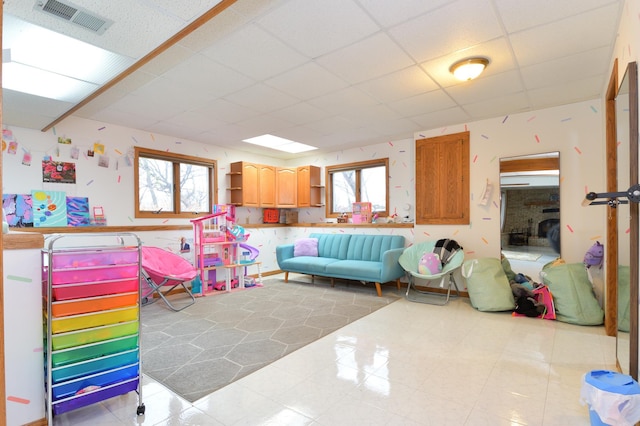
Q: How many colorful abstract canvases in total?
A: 3